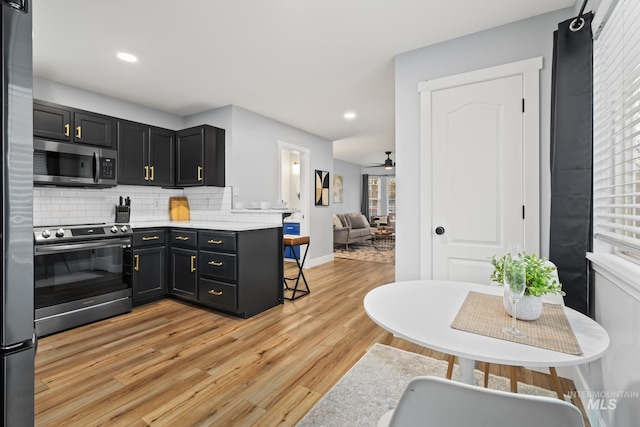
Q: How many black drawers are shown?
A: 5